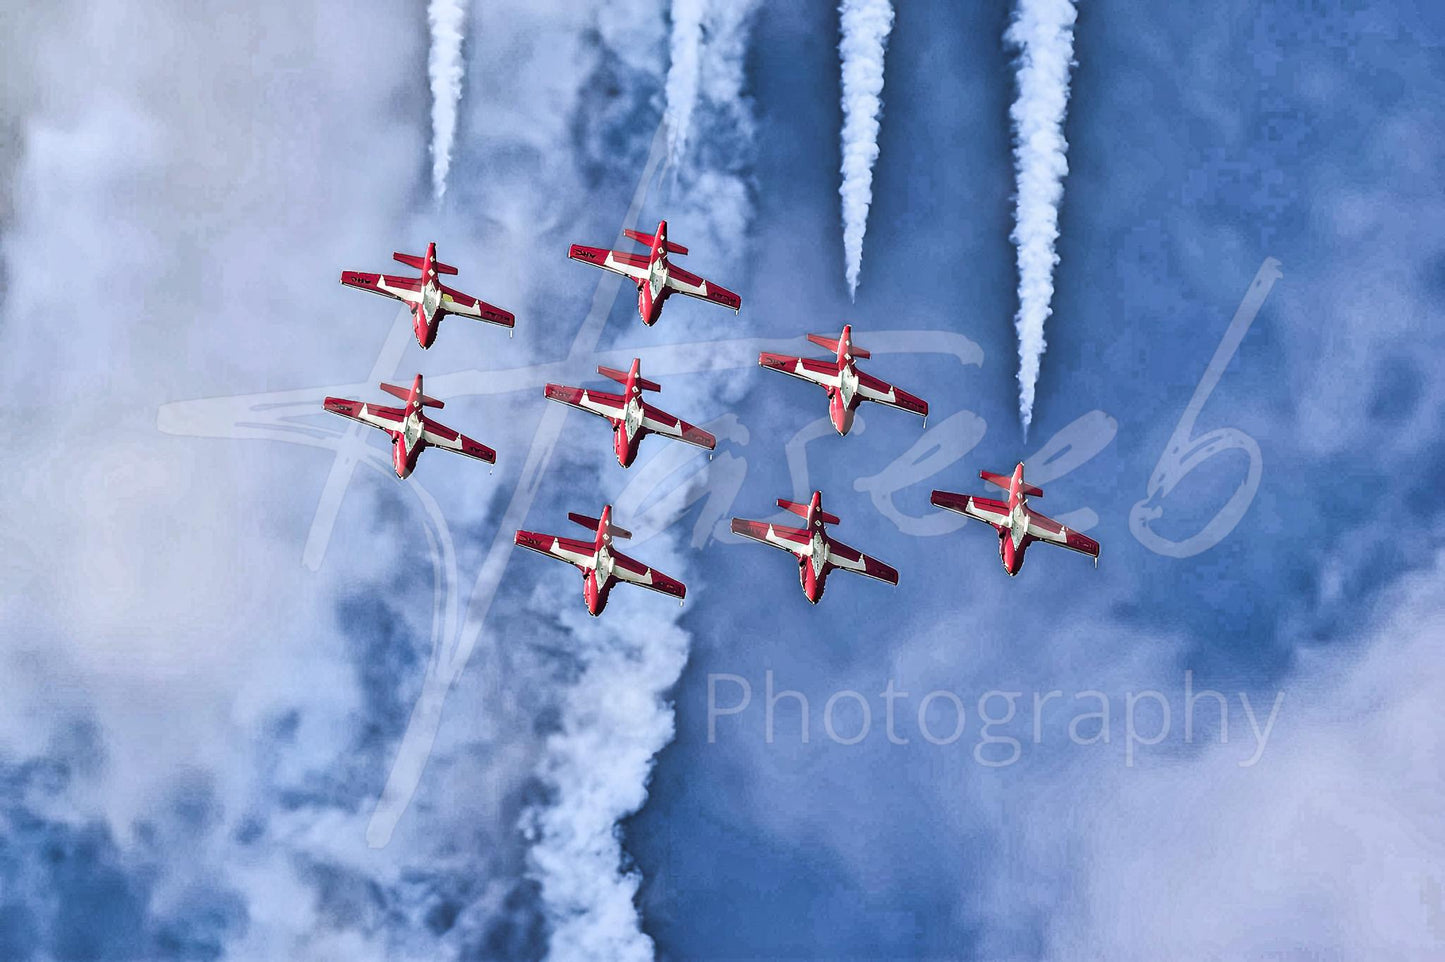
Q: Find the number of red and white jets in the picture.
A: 8